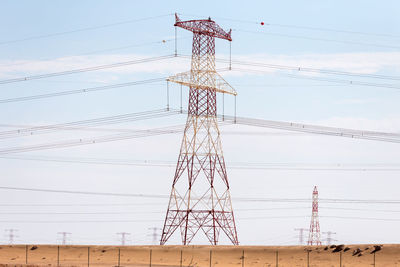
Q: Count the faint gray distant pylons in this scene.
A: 6